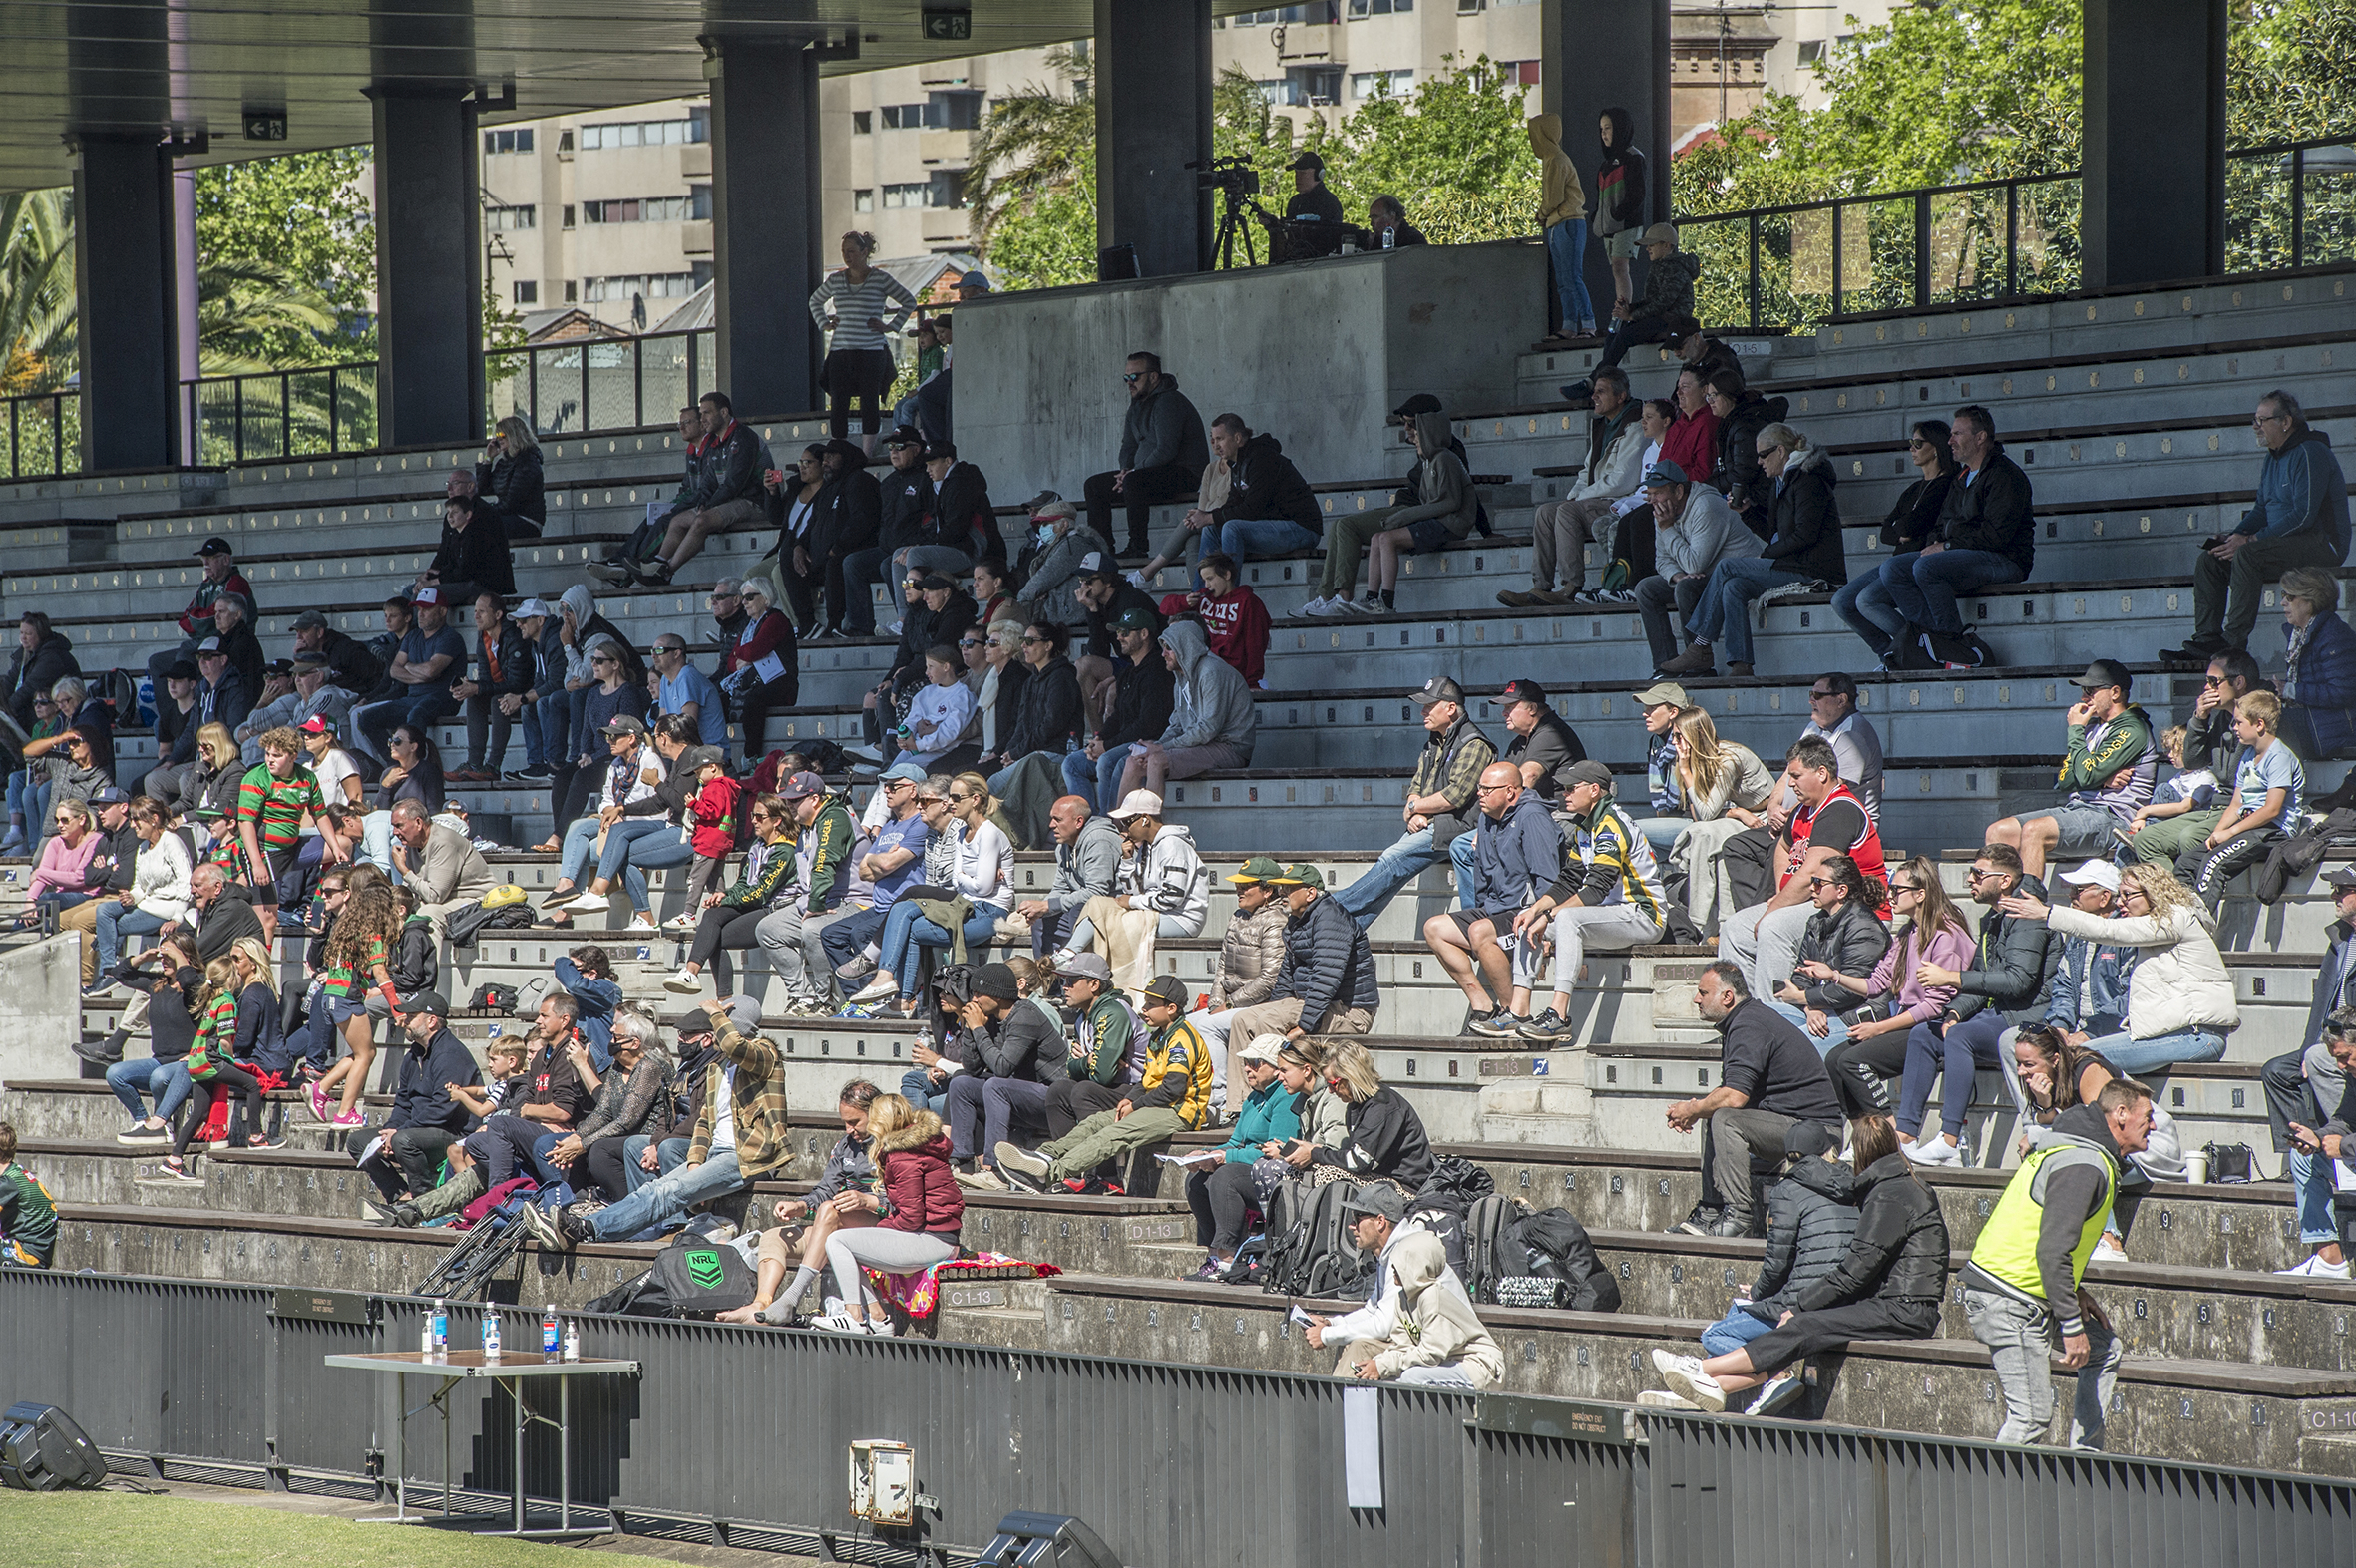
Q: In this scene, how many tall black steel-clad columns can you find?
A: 6